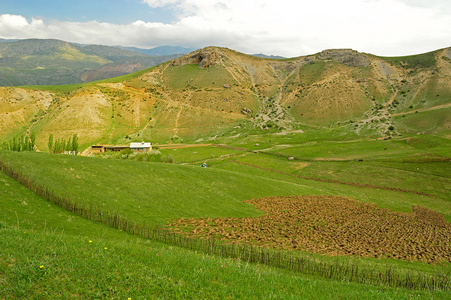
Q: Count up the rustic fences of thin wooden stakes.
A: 1